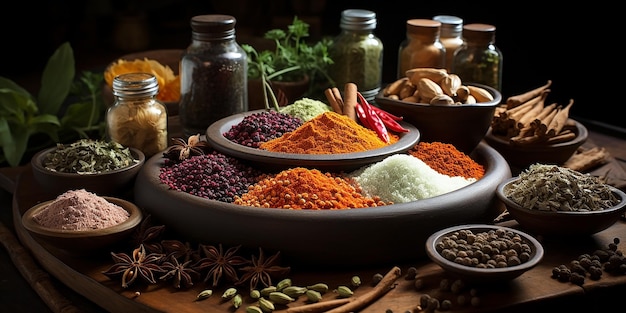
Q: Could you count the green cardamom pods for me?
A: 14